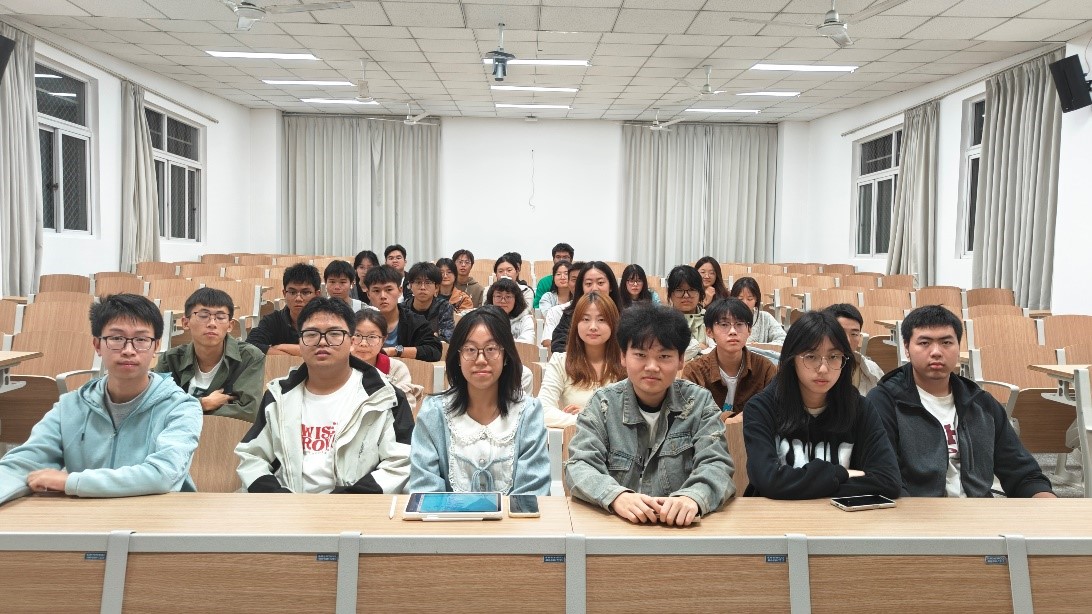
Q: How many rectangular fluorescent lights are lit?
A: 9